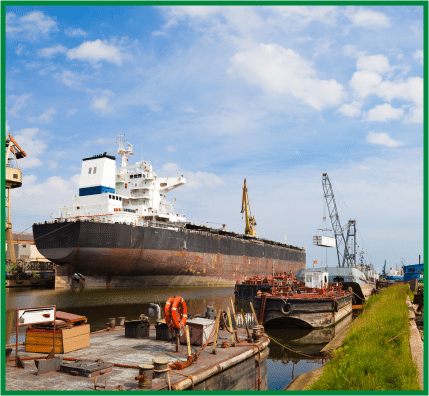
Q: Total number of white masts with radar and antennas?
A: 1